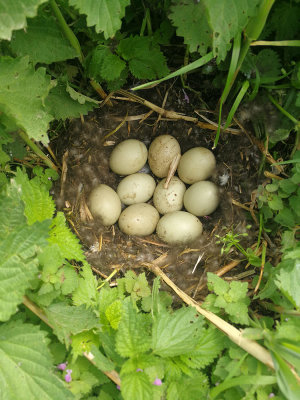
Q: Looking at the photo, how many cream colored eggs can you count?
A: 9